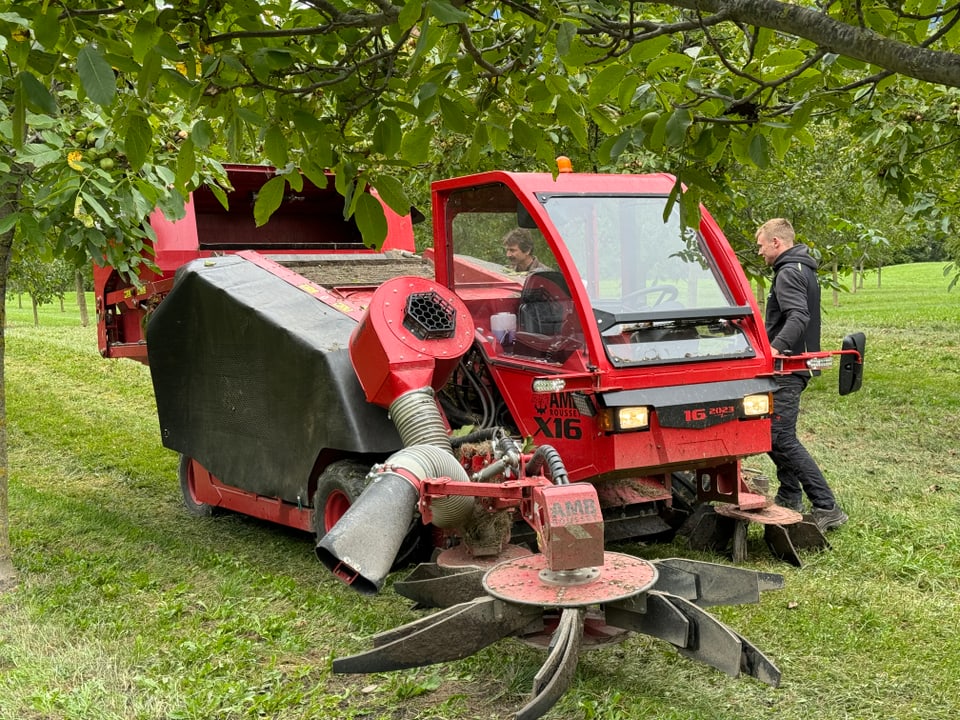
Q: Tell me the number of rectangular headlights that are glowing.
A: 2